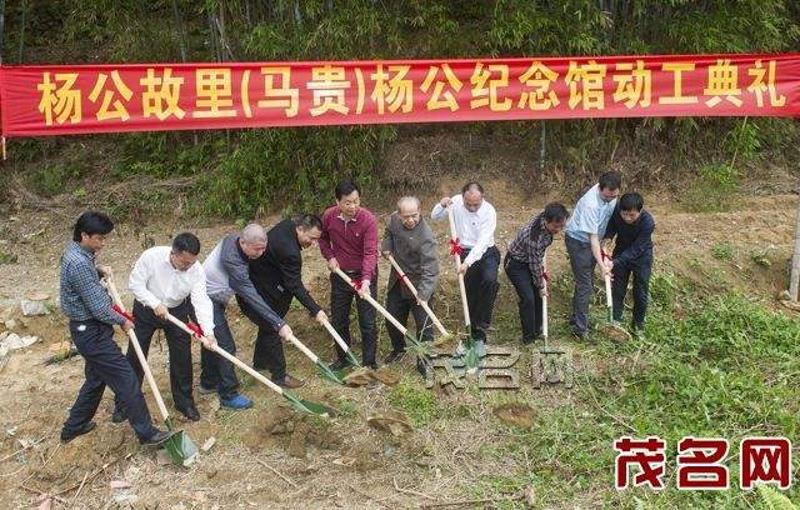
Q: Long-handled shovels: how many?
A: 9